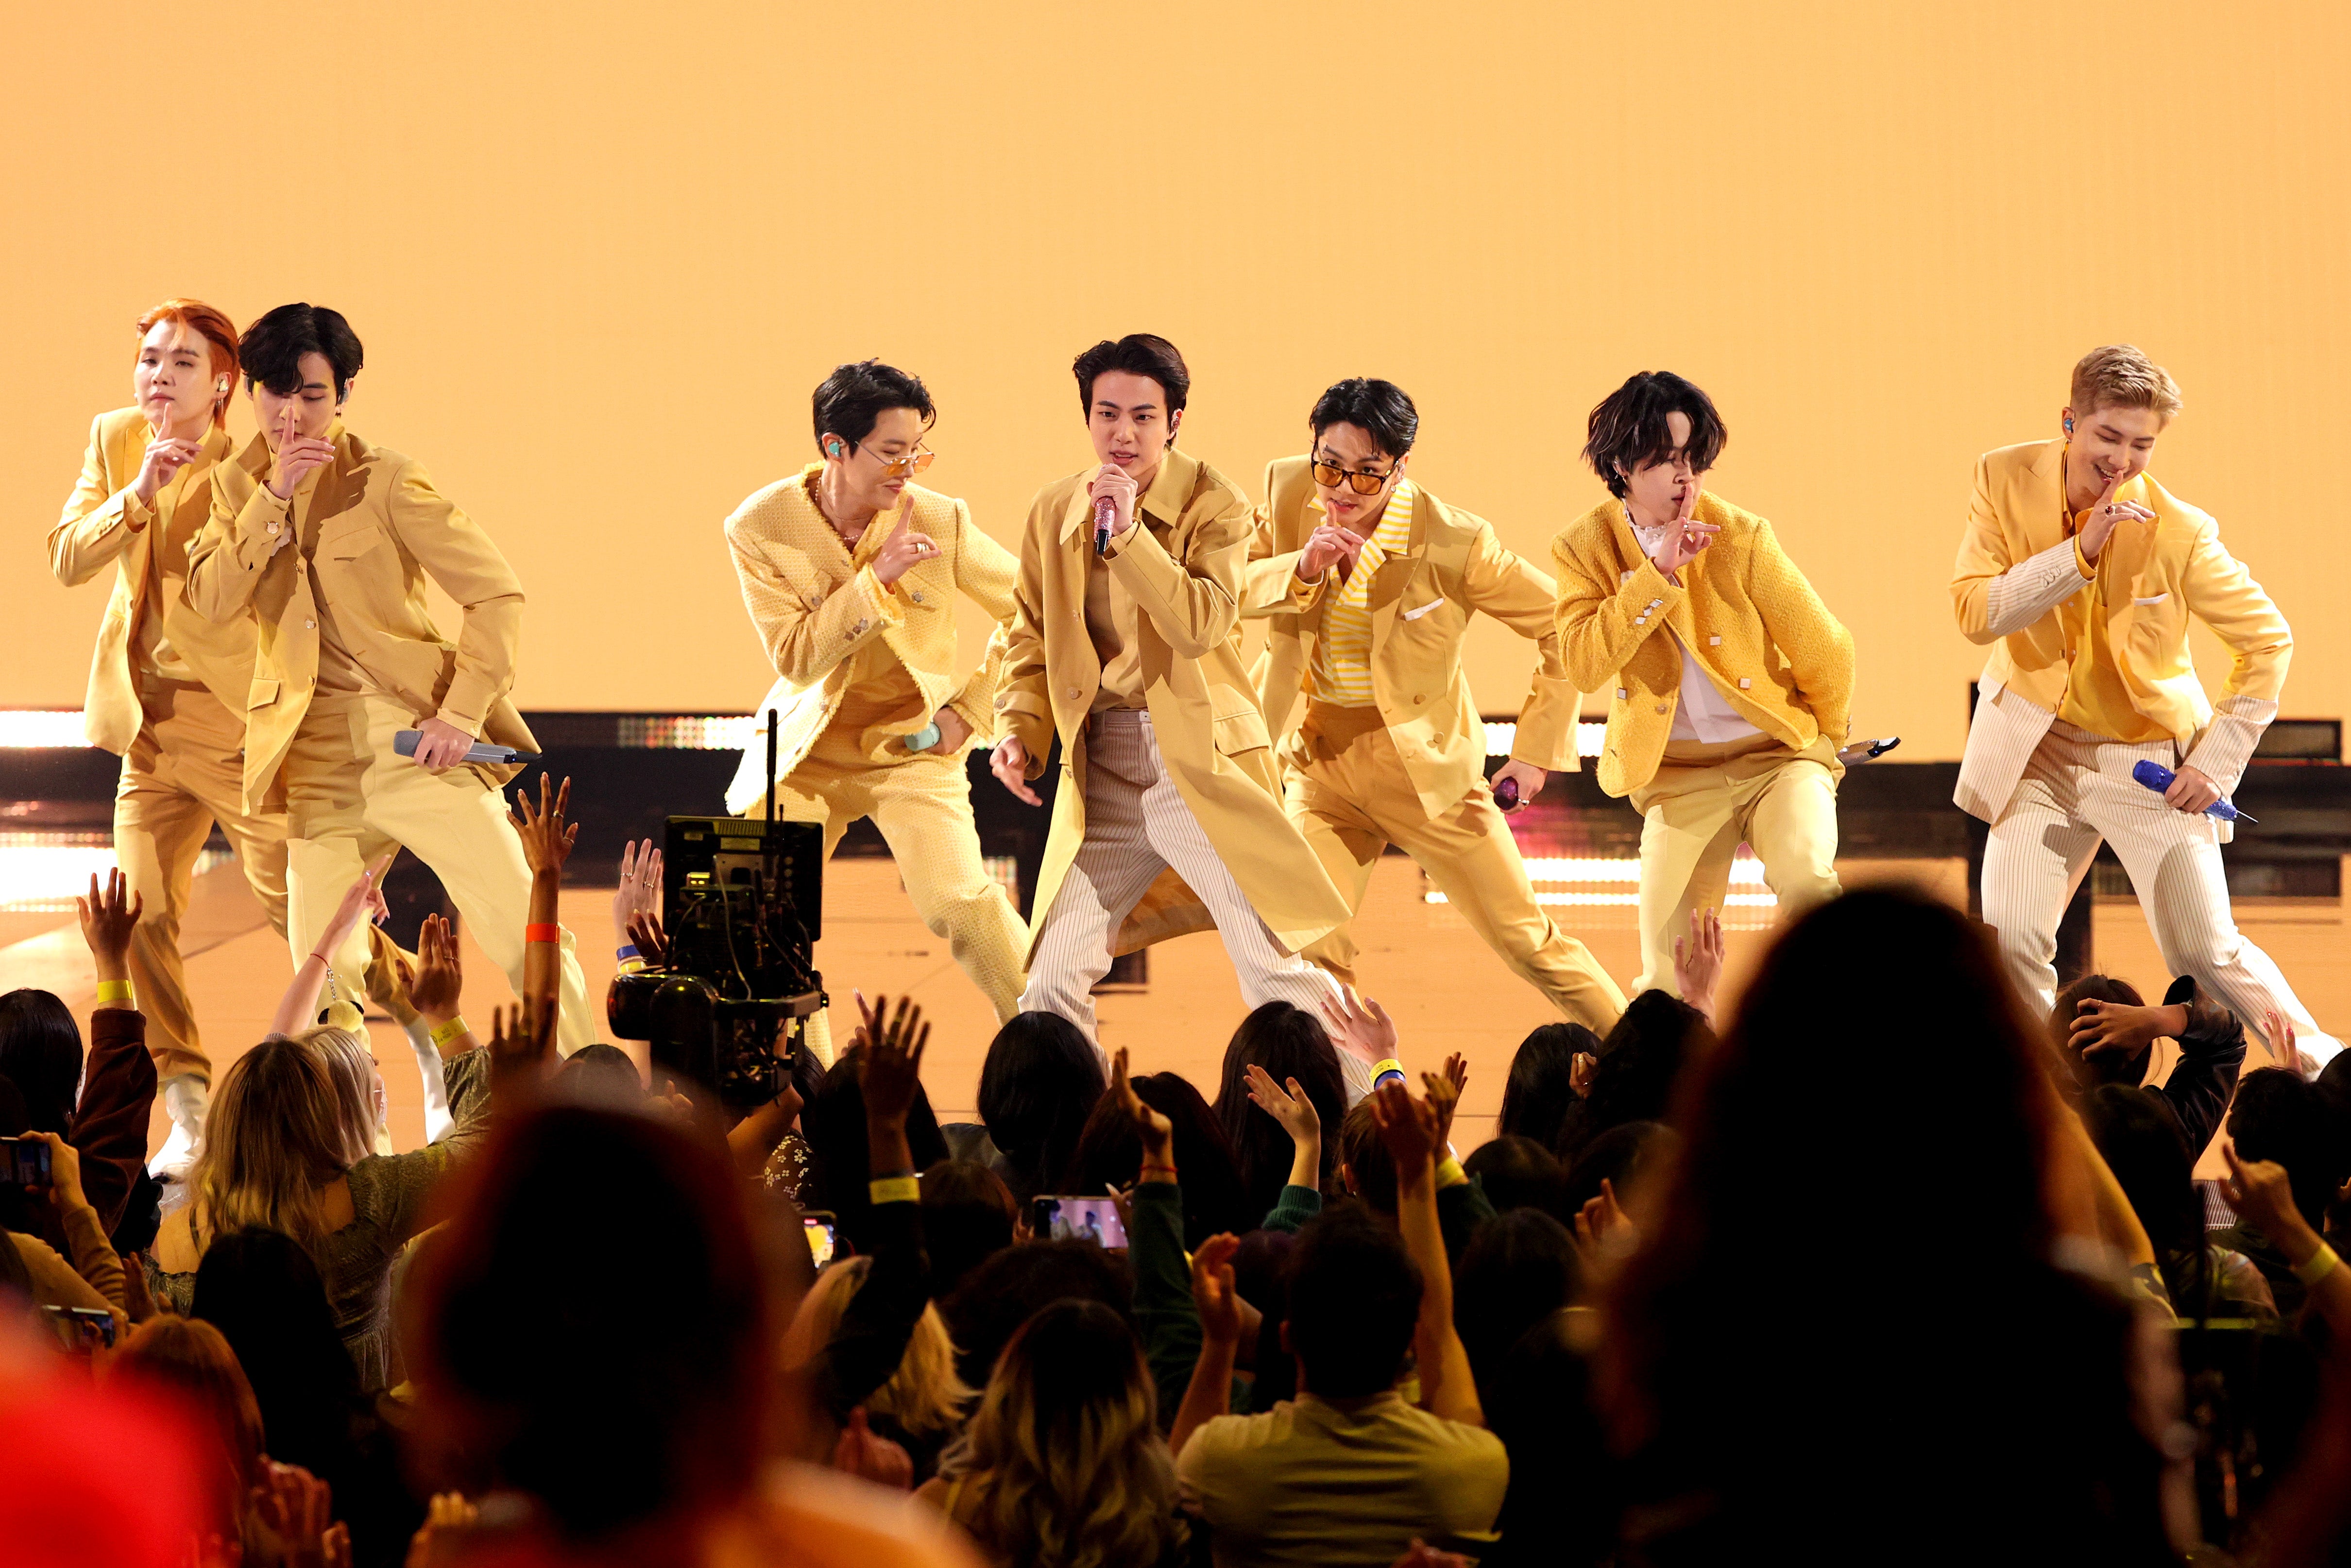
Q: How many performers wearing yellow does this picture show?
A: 7